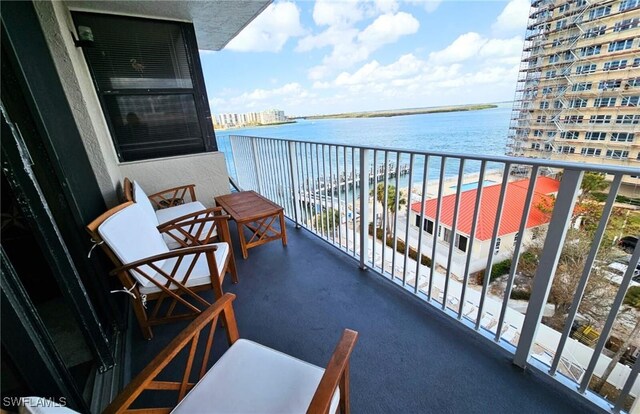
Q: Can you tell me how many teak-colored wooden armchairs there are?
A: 3